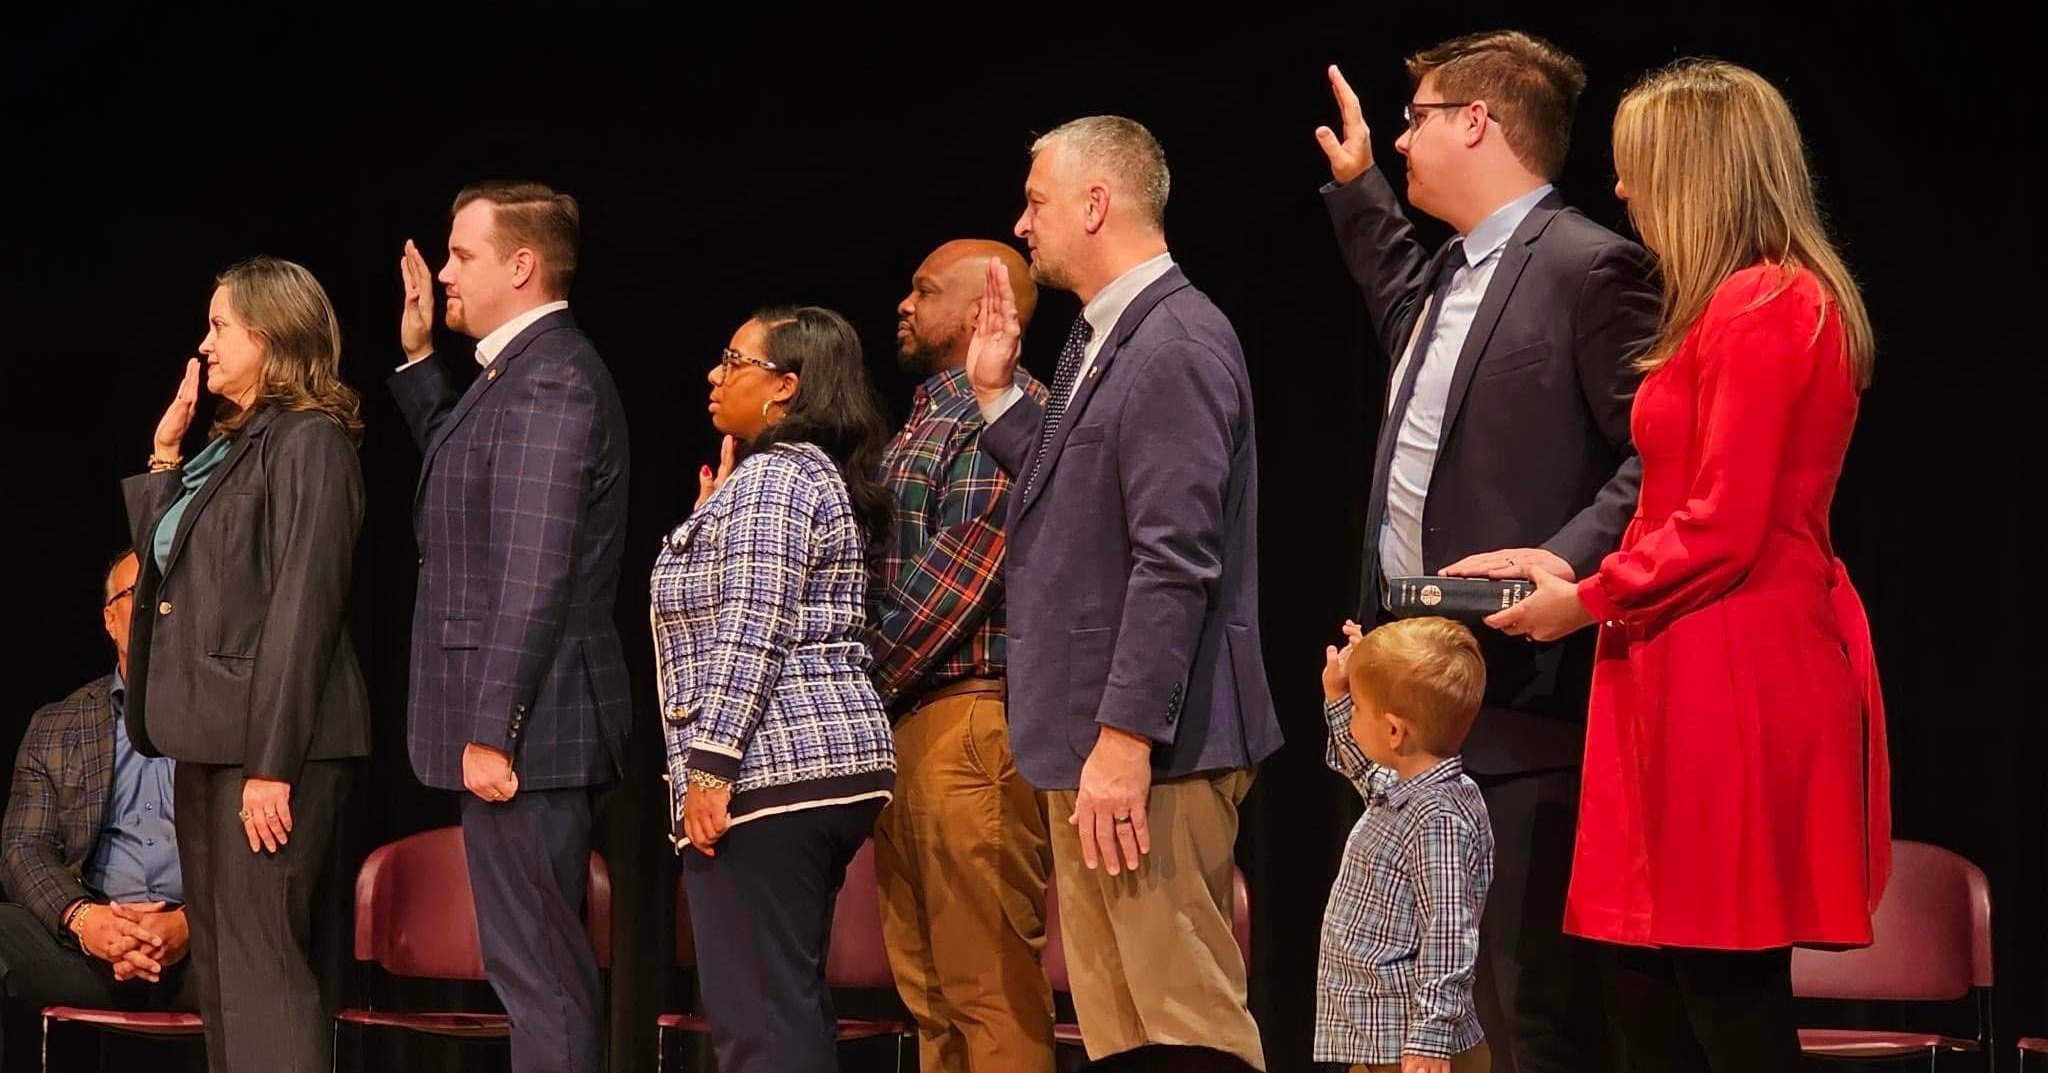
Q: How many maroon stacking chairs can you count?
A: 6